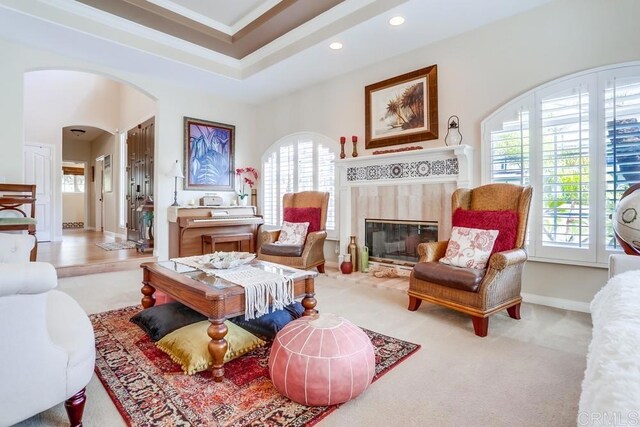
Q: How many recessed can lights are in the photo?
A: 2